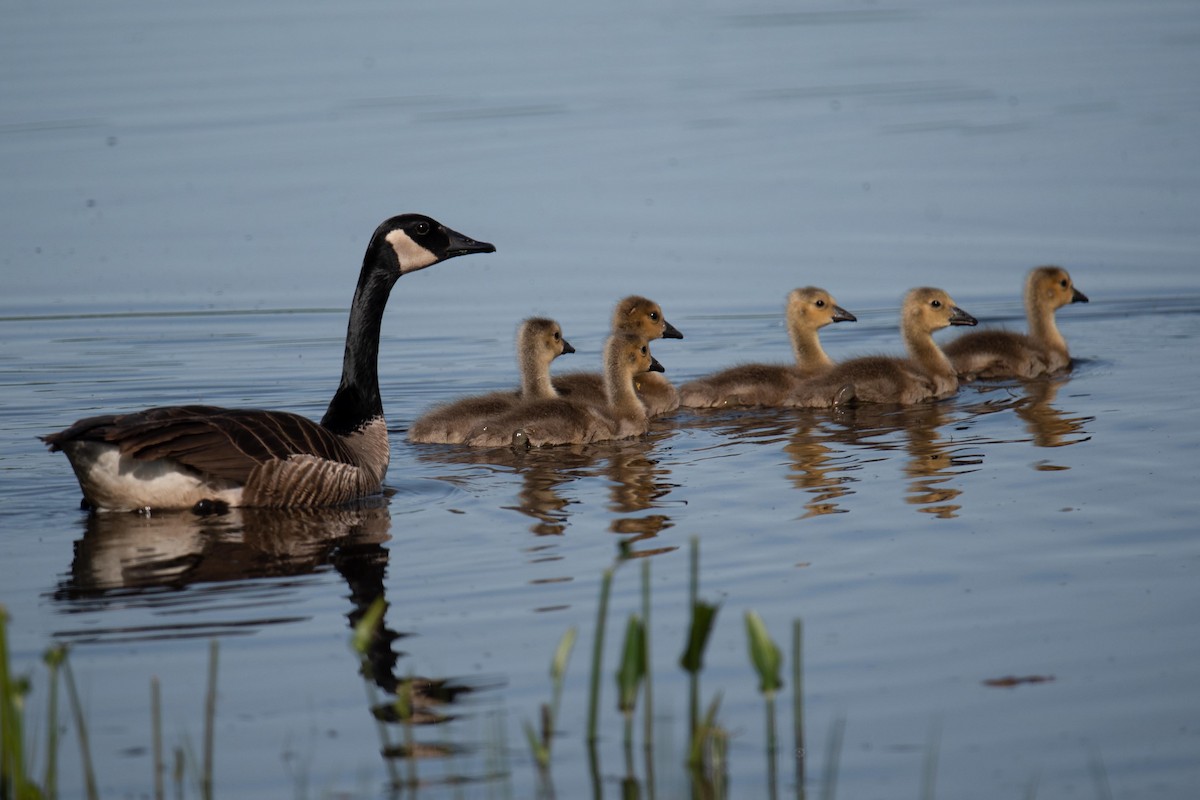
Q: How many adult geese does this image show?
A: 1